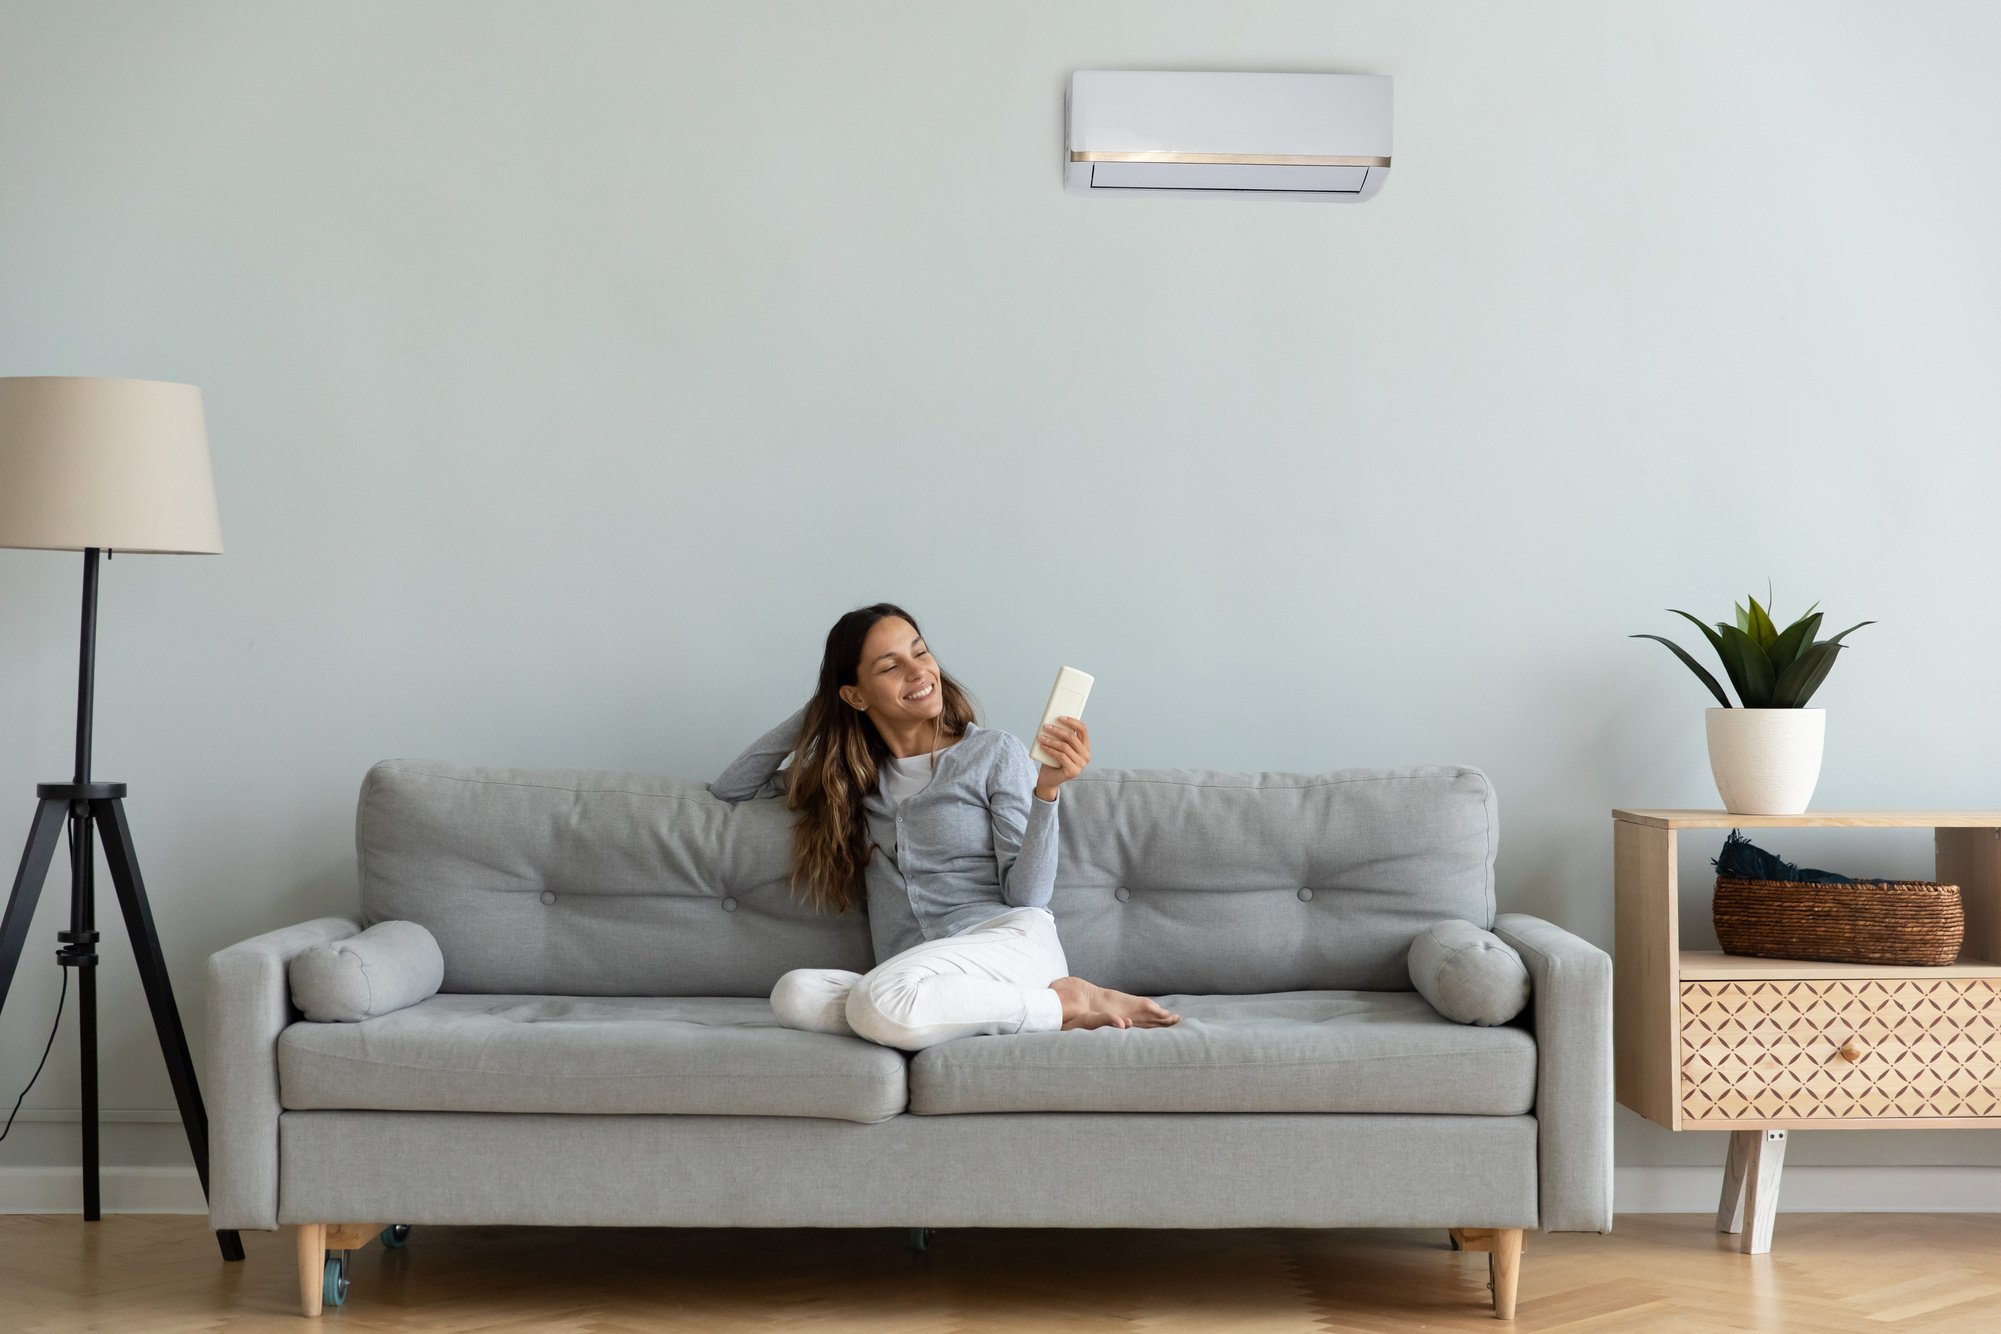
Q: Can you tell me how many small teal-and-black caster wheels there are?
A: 3